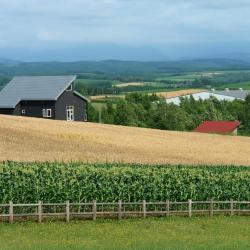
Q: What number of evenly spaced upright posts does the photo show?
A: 10